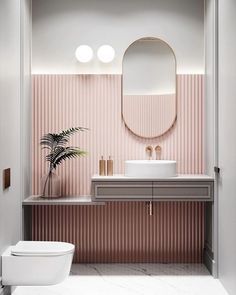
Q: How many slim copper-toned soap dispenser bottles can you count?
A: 2